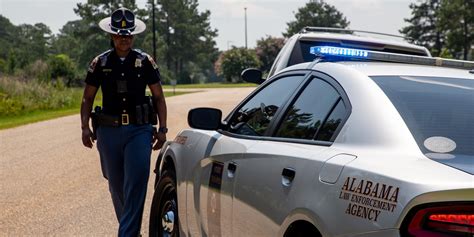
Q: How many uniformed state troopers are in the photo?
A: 1